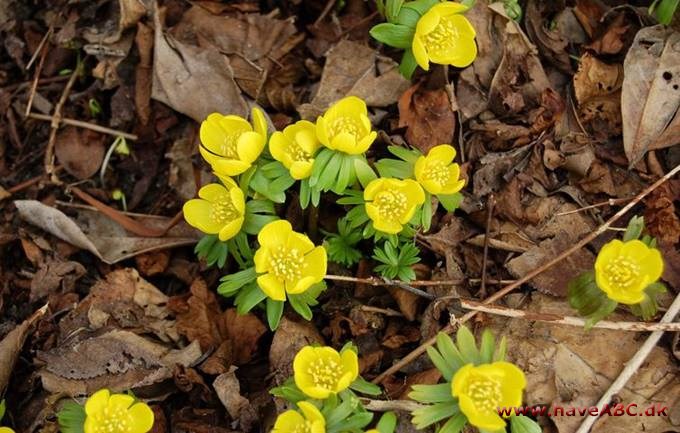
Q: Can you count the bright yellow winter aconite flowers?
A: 13